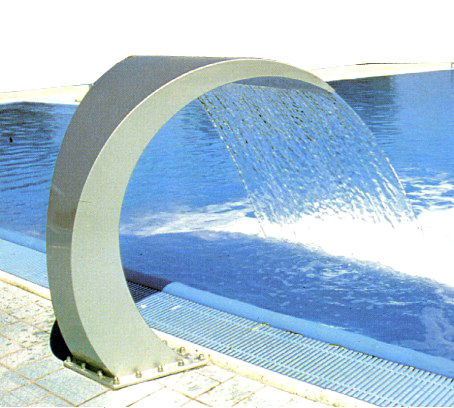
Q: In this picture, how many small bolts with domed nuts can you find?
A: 10